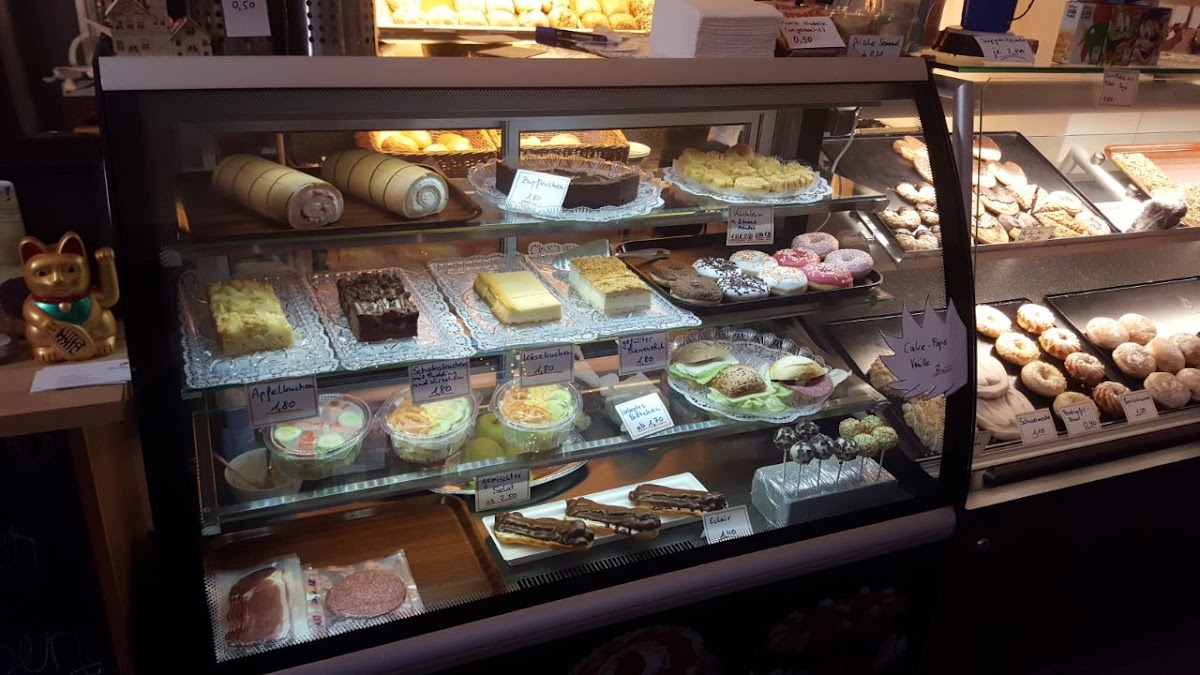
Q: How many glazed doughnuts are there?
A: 10